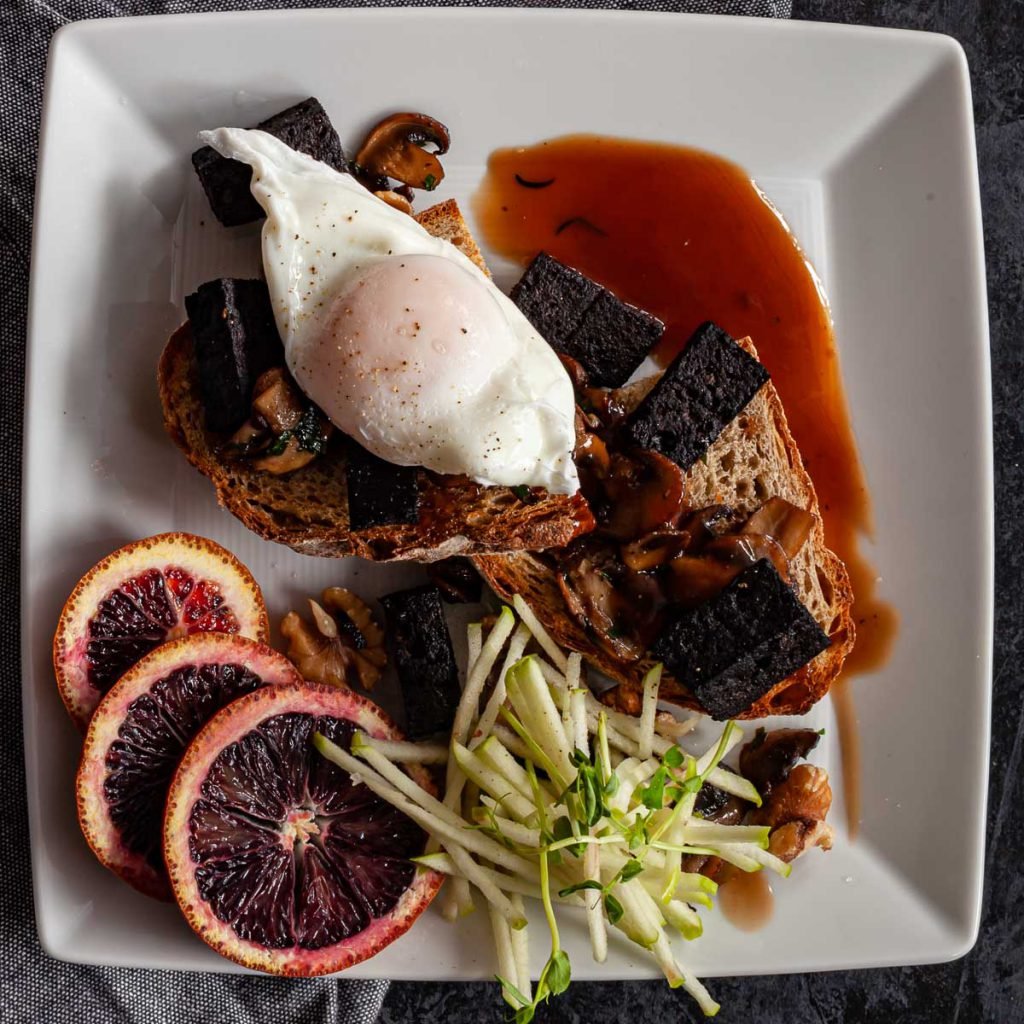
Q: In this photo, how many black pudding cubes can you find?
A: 7